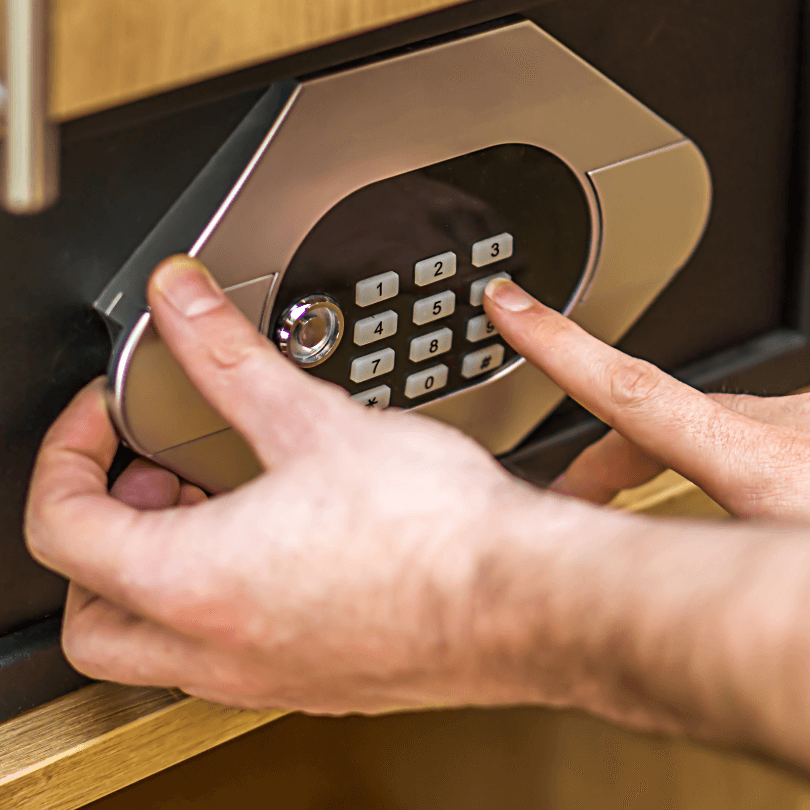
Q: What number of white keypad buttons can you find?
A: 12